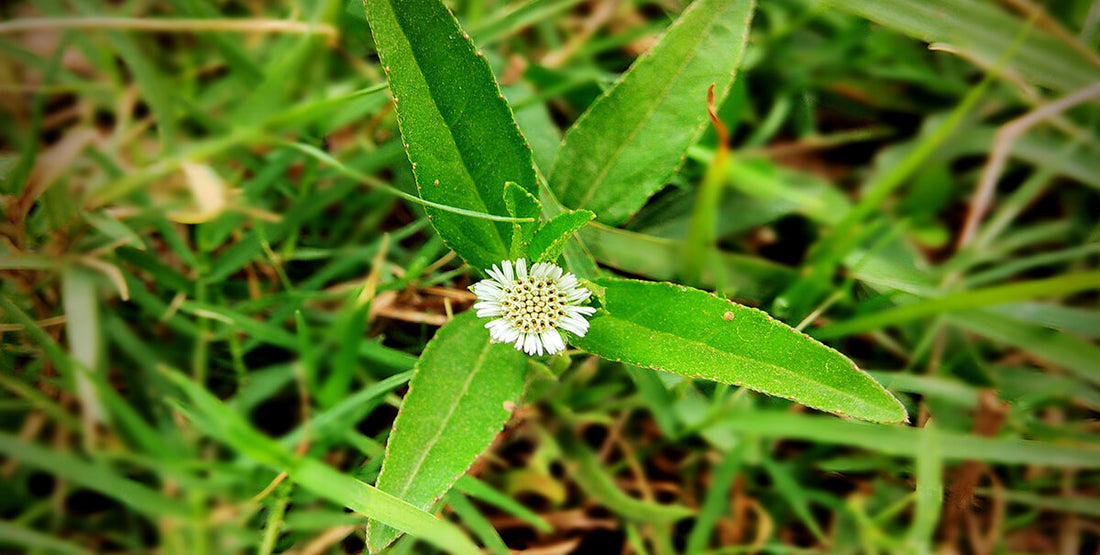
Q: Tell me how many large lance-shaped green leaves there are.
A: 4